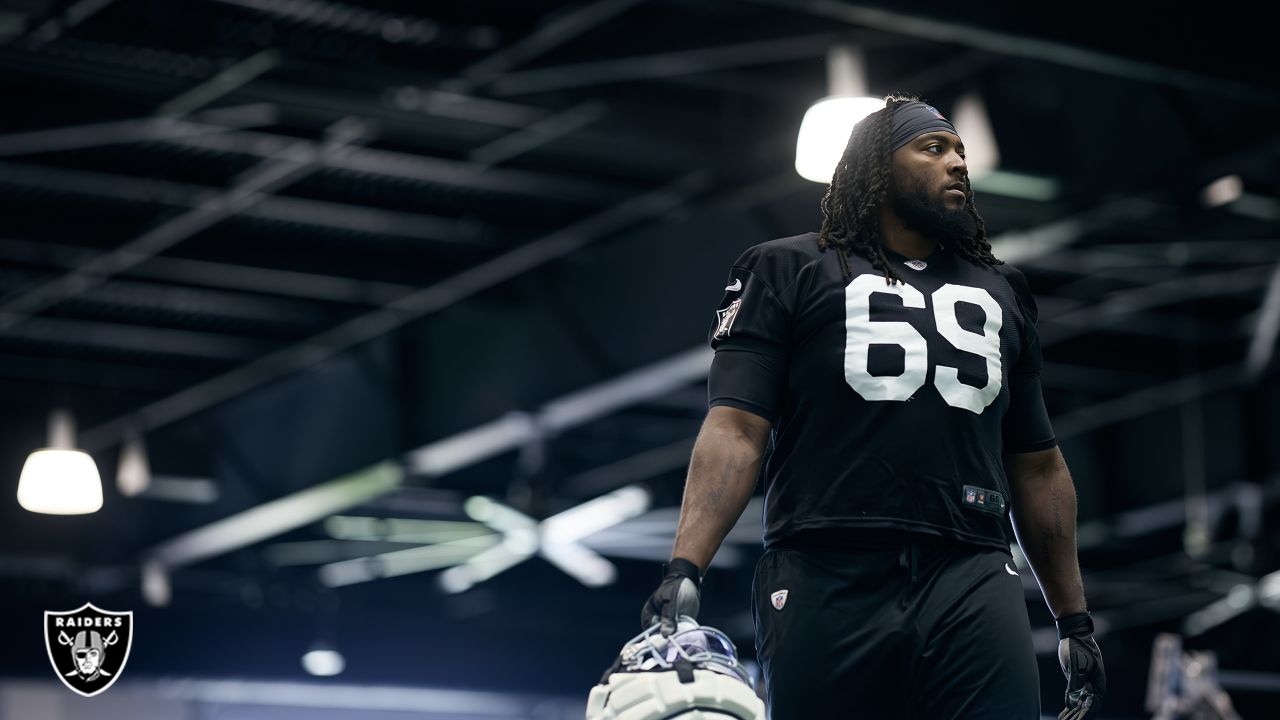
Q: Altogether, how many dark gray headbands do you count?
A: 1